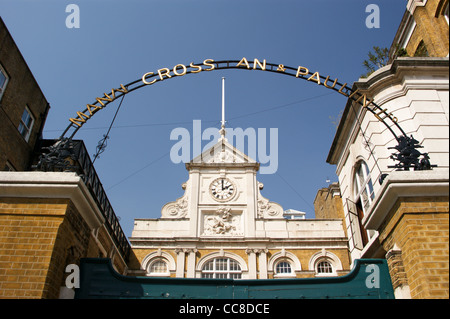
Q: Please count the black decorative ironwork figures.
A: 2